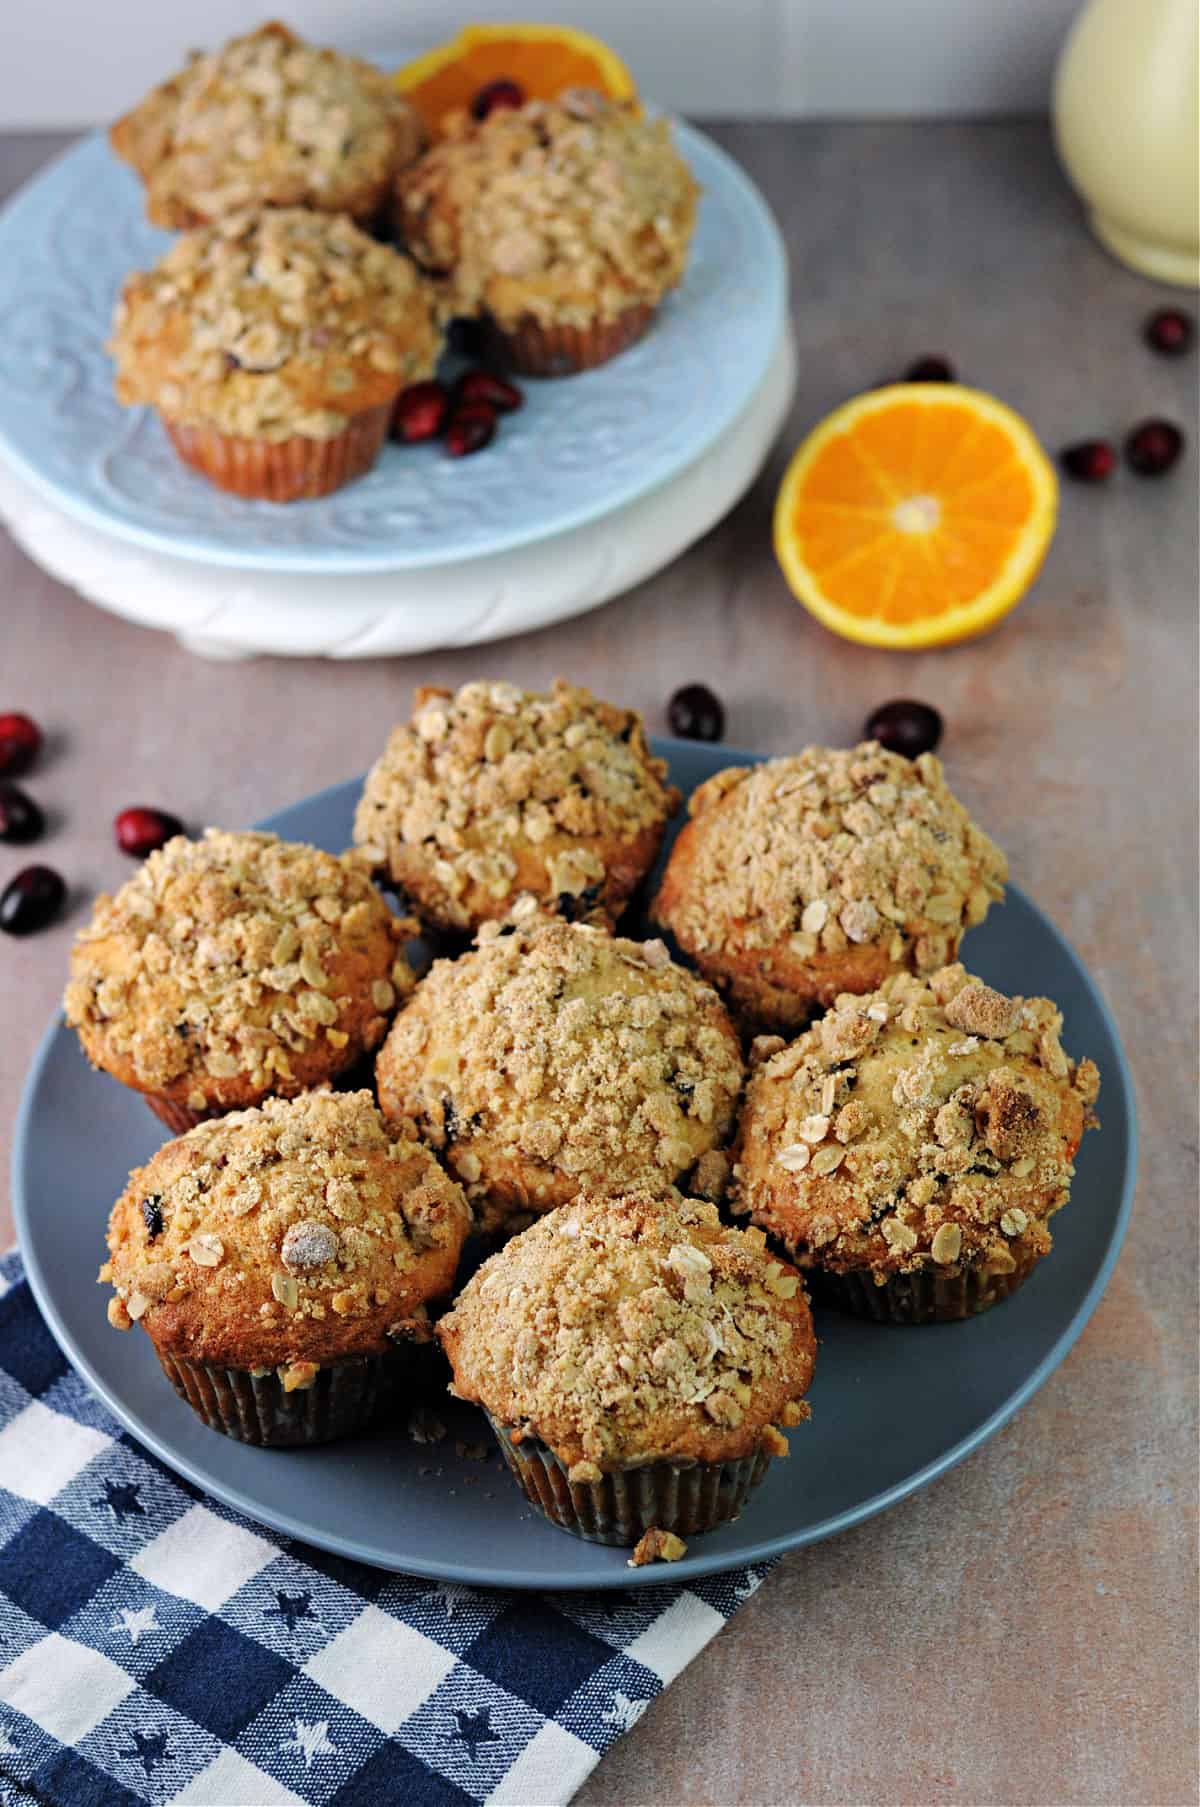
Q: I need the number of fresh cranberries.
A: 14